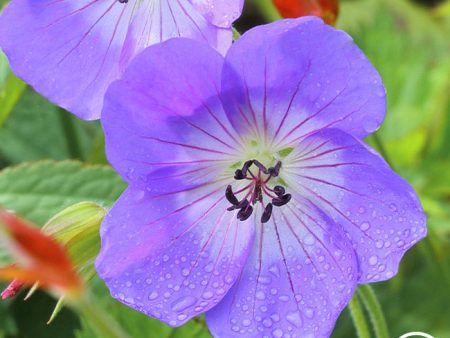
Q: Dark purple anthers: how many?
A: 10